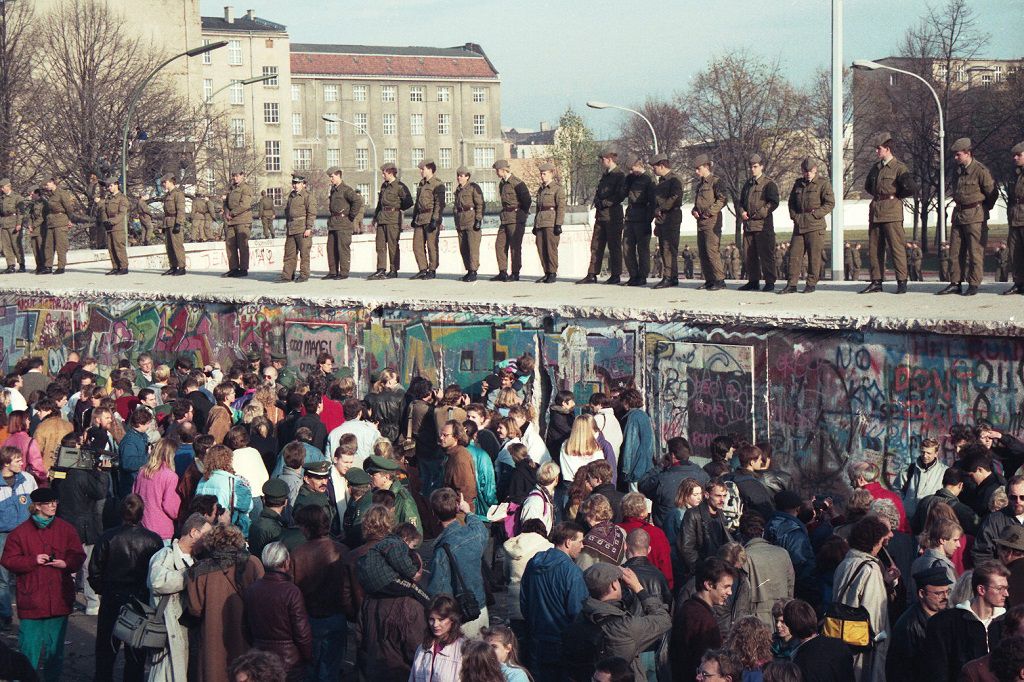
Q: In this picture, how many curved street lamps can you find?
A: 5